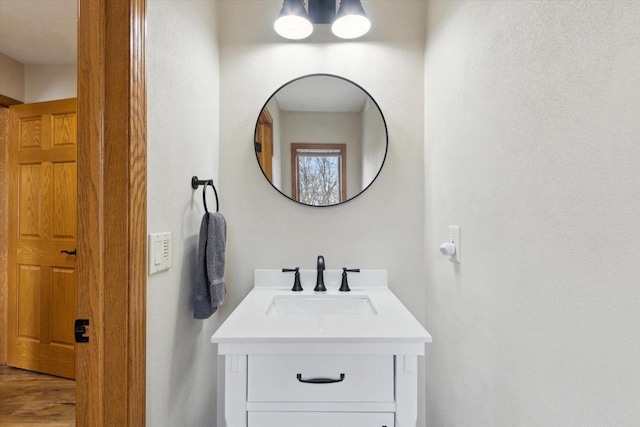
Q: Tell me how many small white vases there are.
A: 0